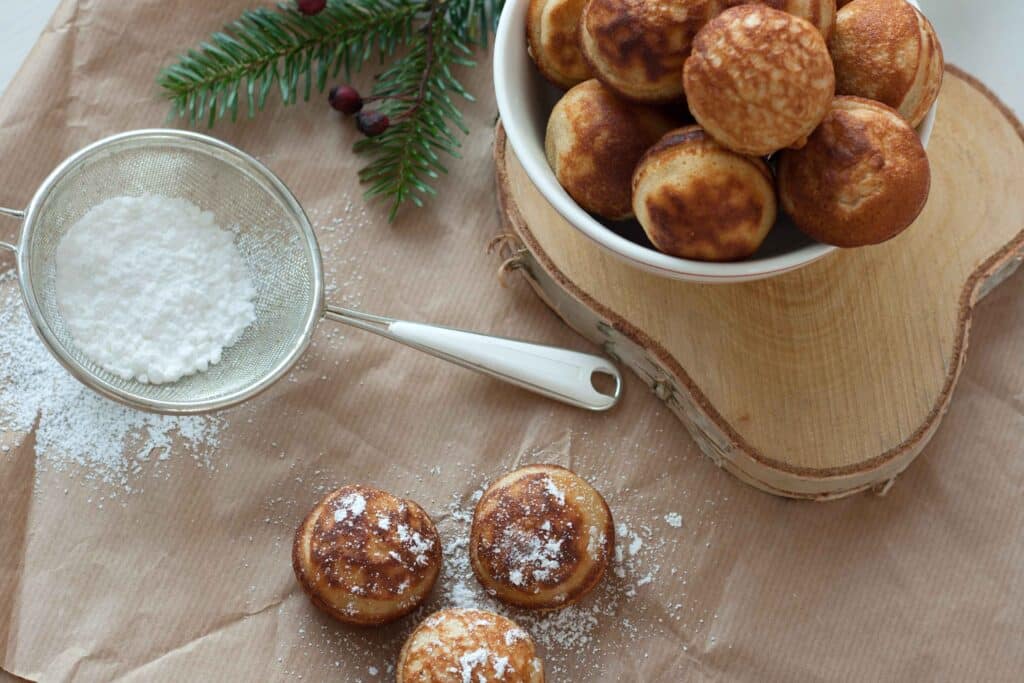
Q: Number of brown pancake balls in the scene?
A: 11